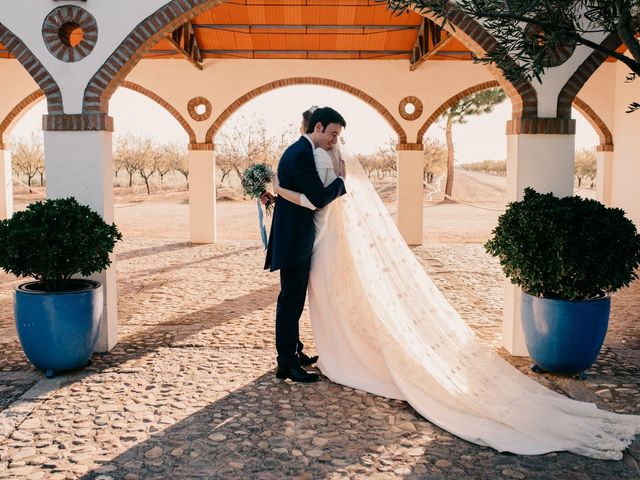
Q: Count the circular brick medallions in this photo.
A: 4